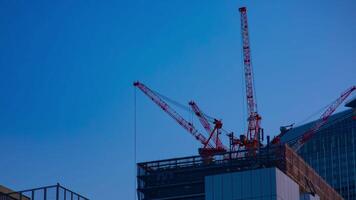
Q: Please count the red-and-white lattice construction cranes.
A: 4